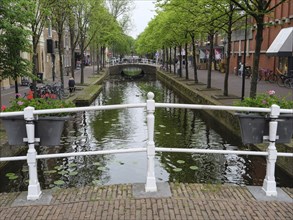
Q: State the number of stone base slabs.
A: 3